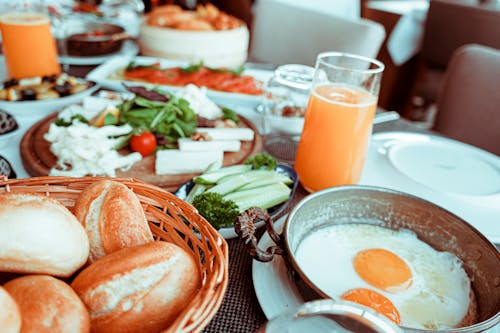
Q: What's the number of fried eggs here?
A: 2